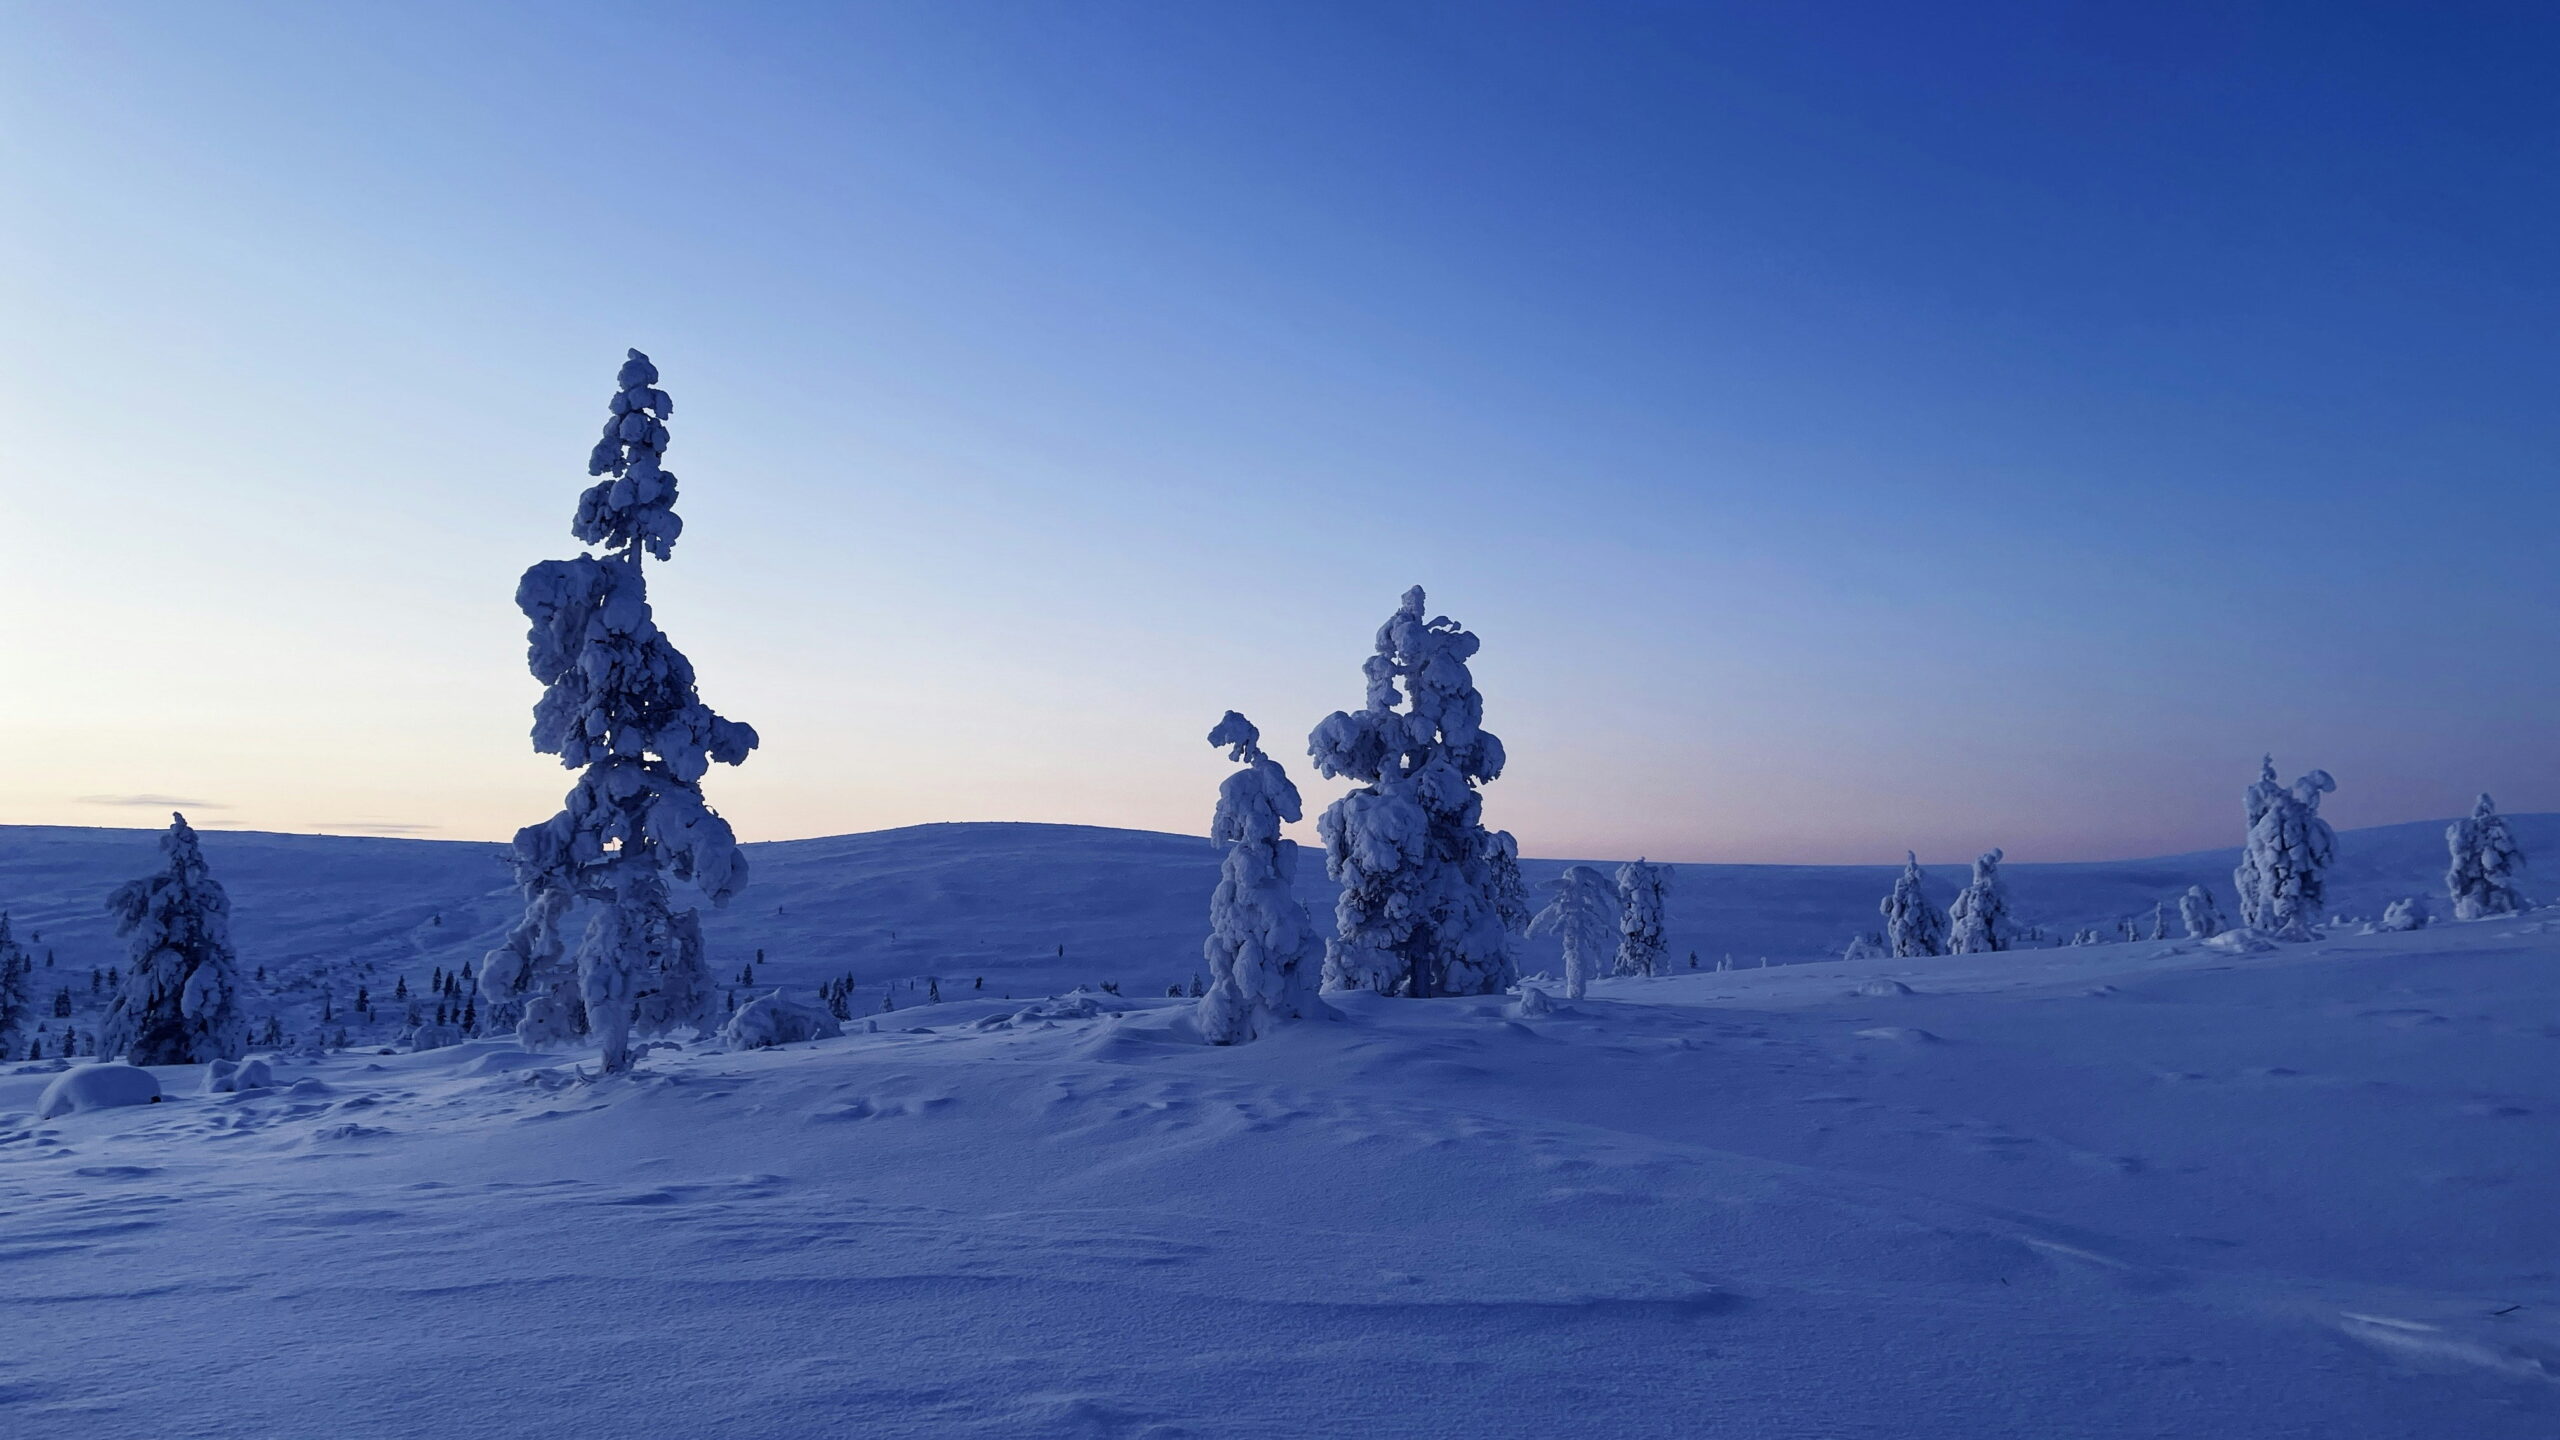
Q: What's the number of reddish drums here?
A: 0